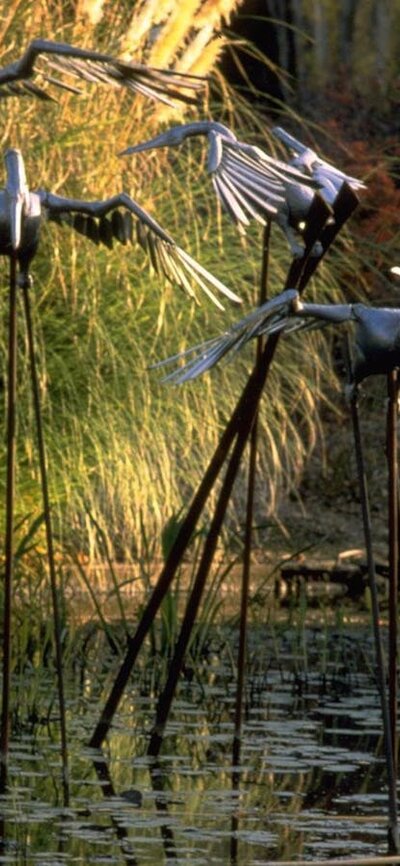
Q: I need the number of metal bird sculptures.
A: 4